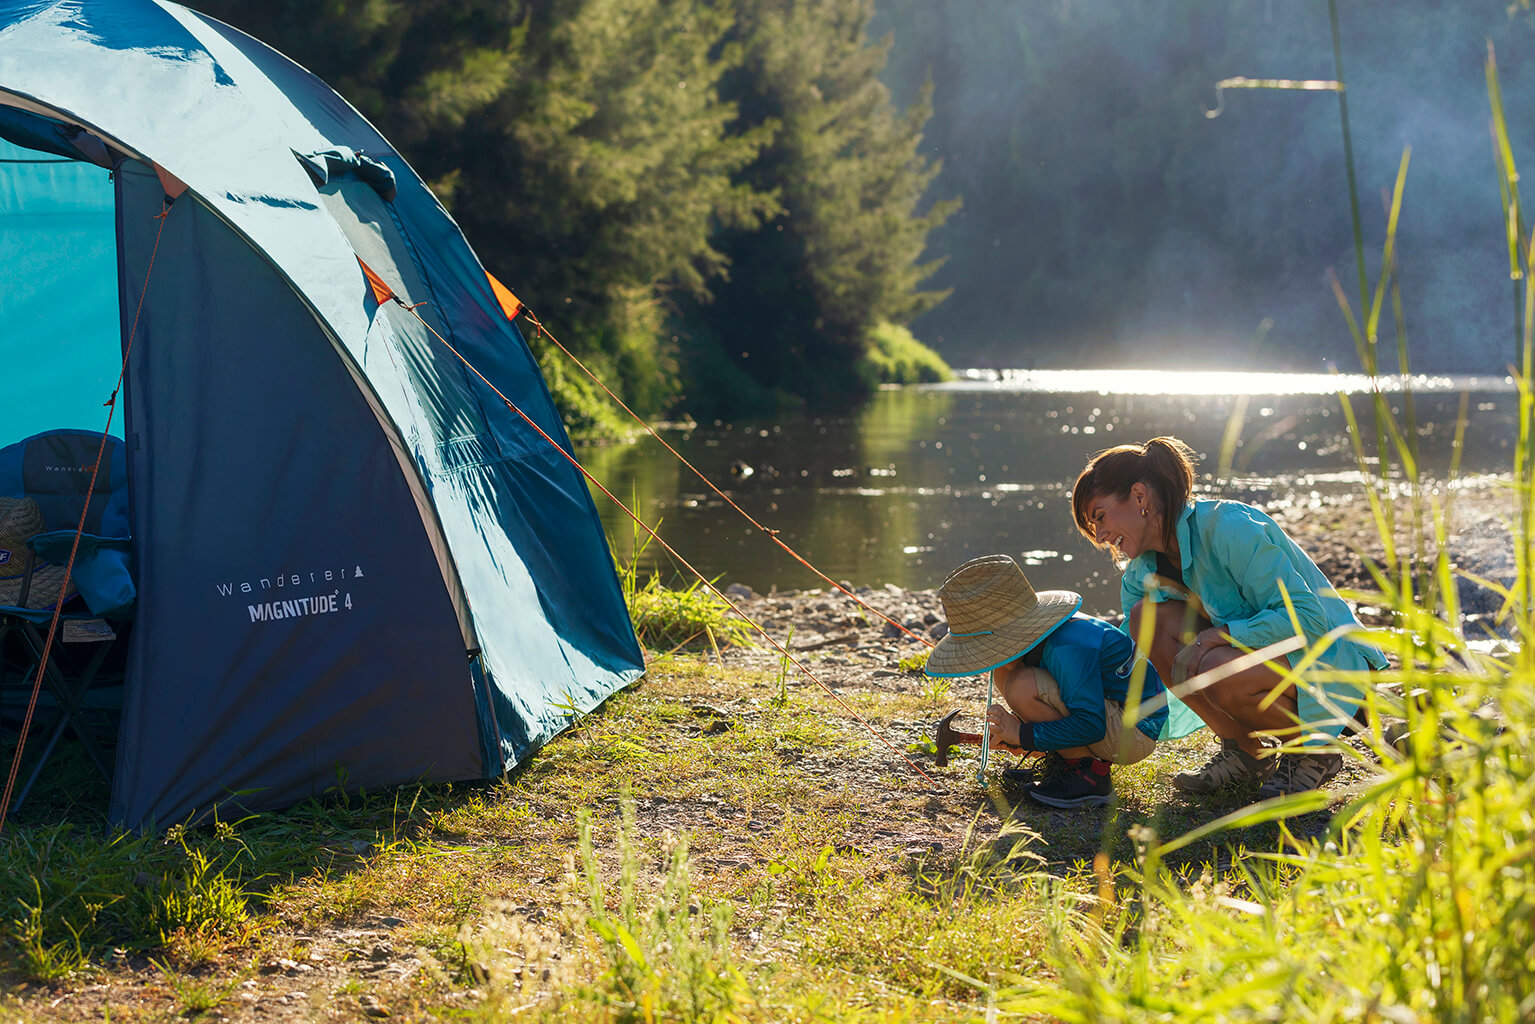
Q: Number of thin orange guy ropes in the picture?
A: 3